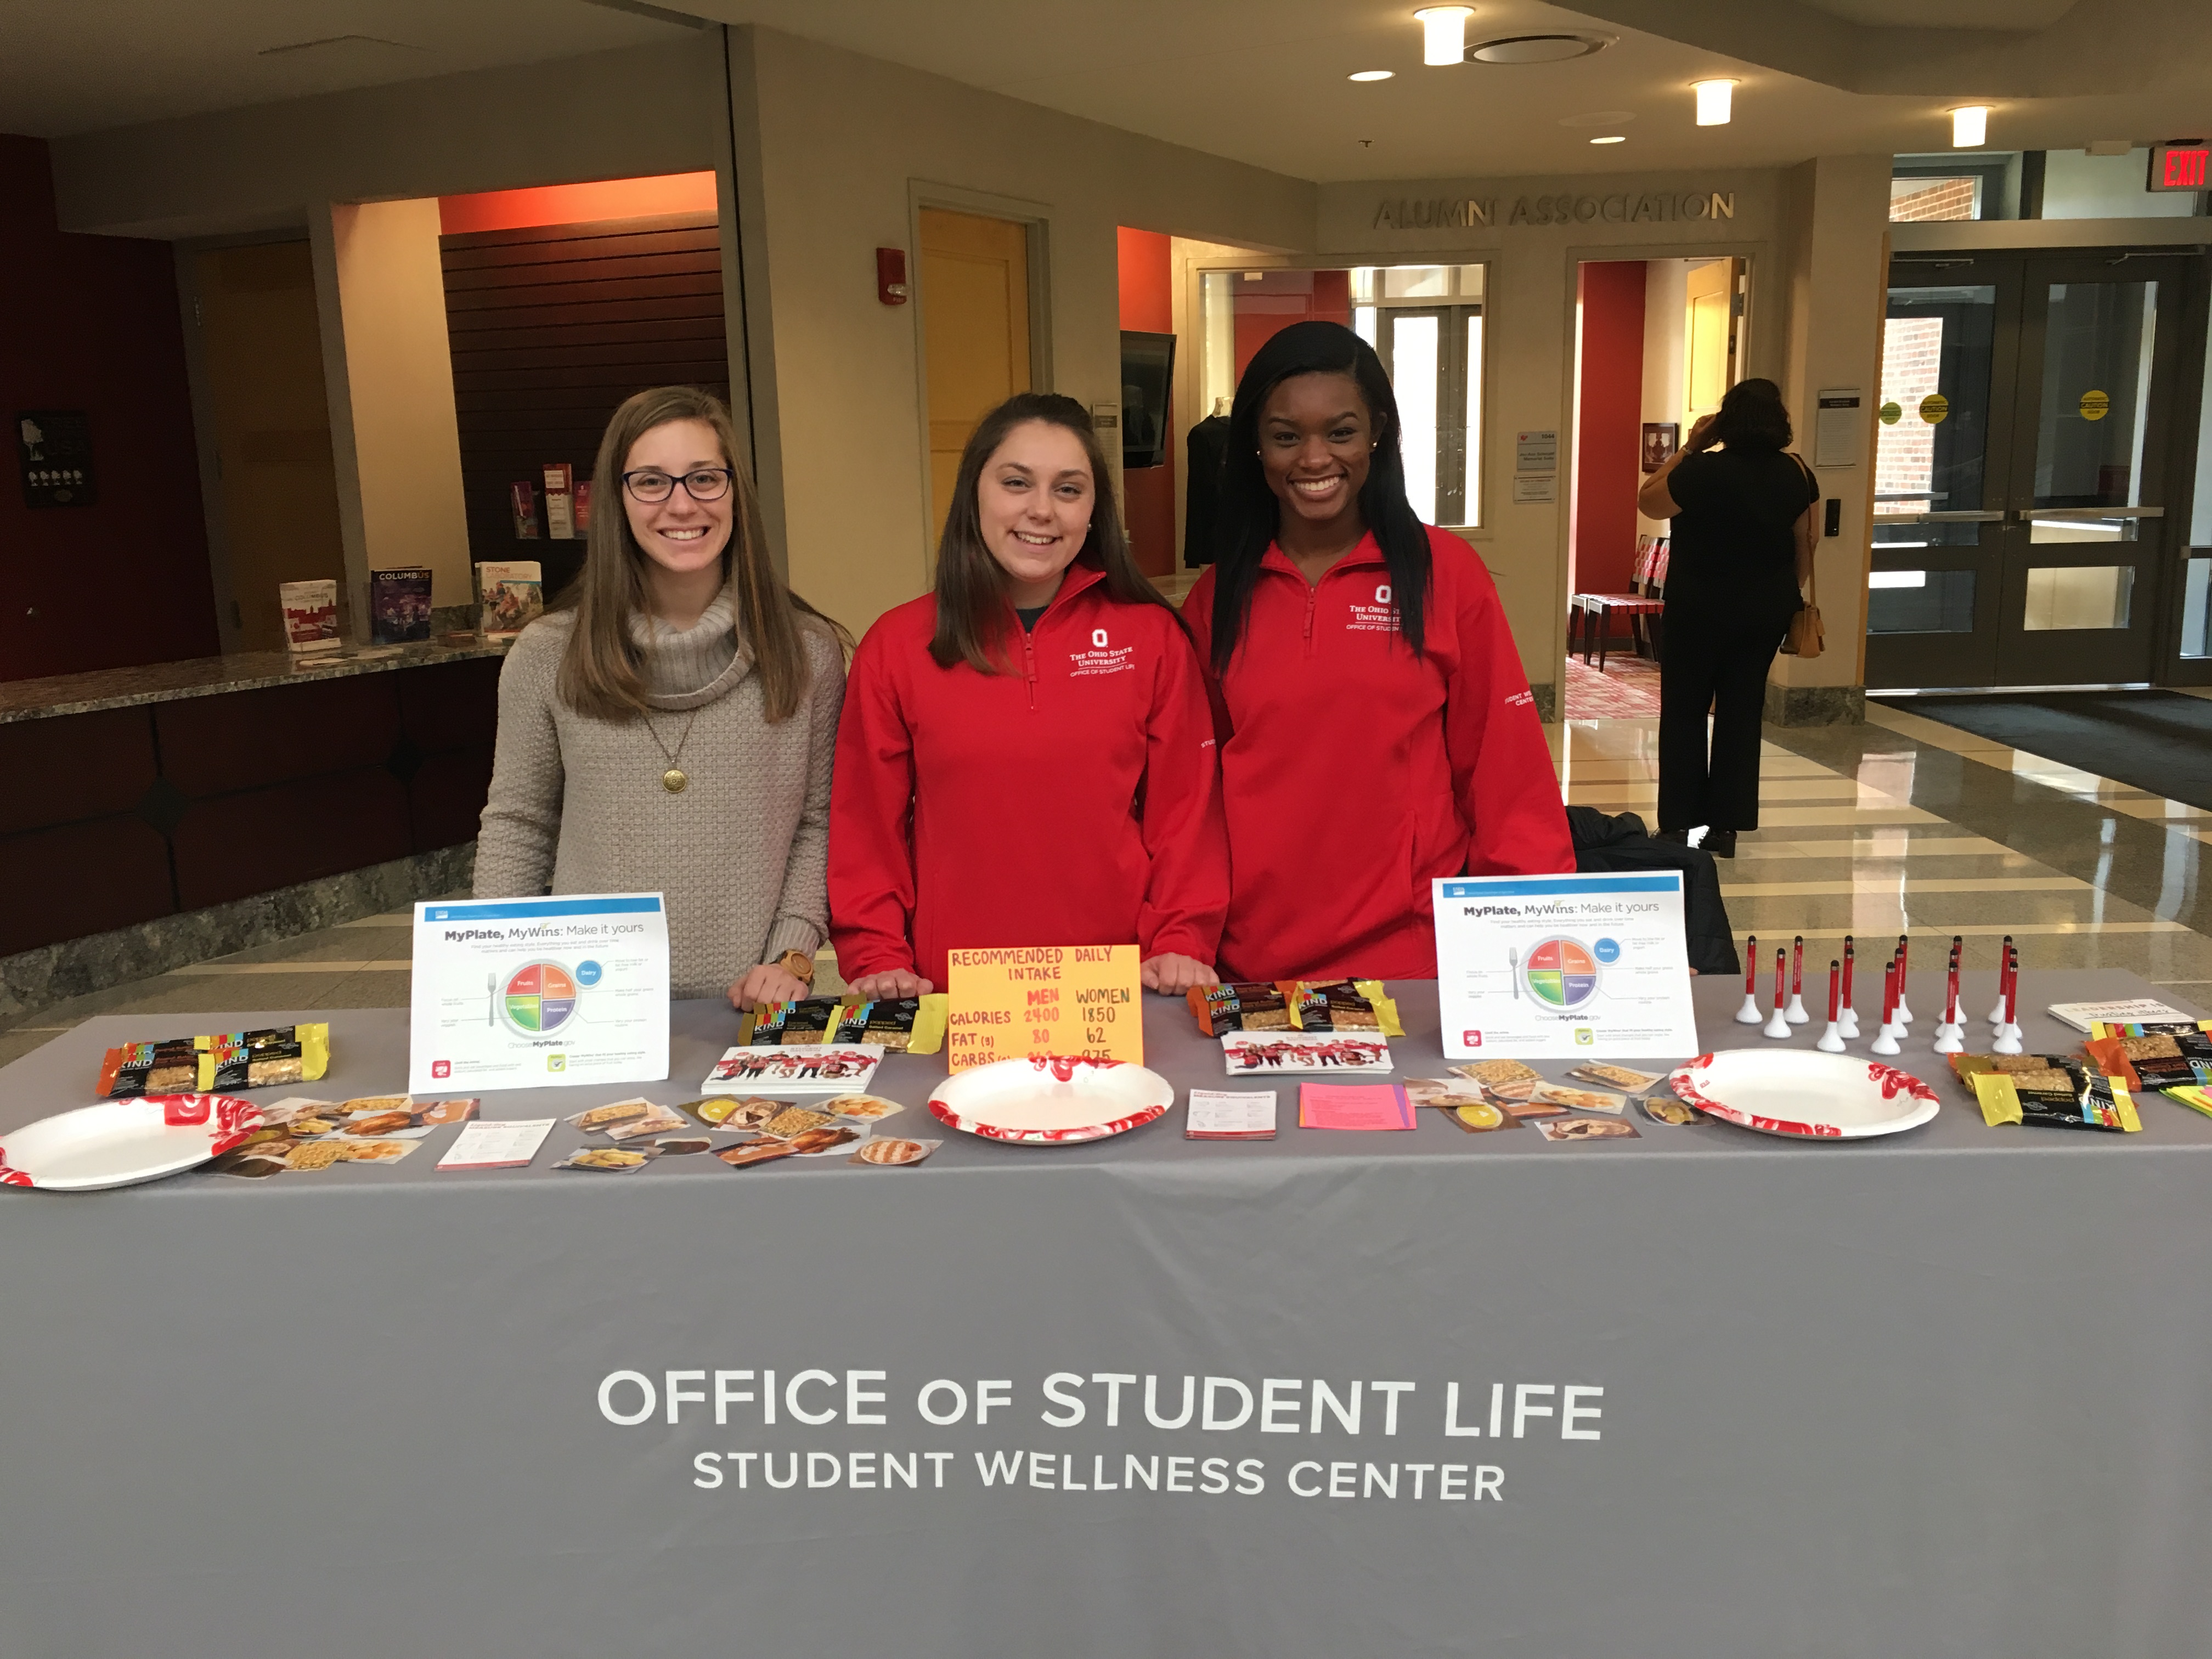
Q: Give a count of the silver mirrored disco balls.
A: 0